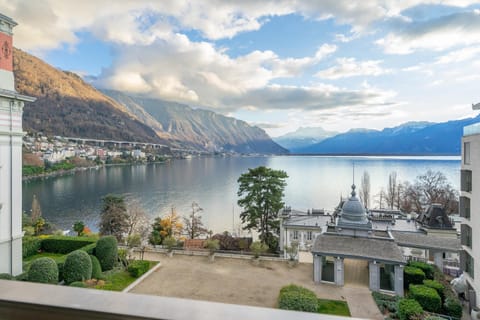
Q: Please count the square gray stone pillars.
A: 4